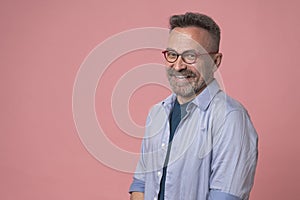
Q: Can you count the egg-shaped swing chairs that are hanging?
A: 0